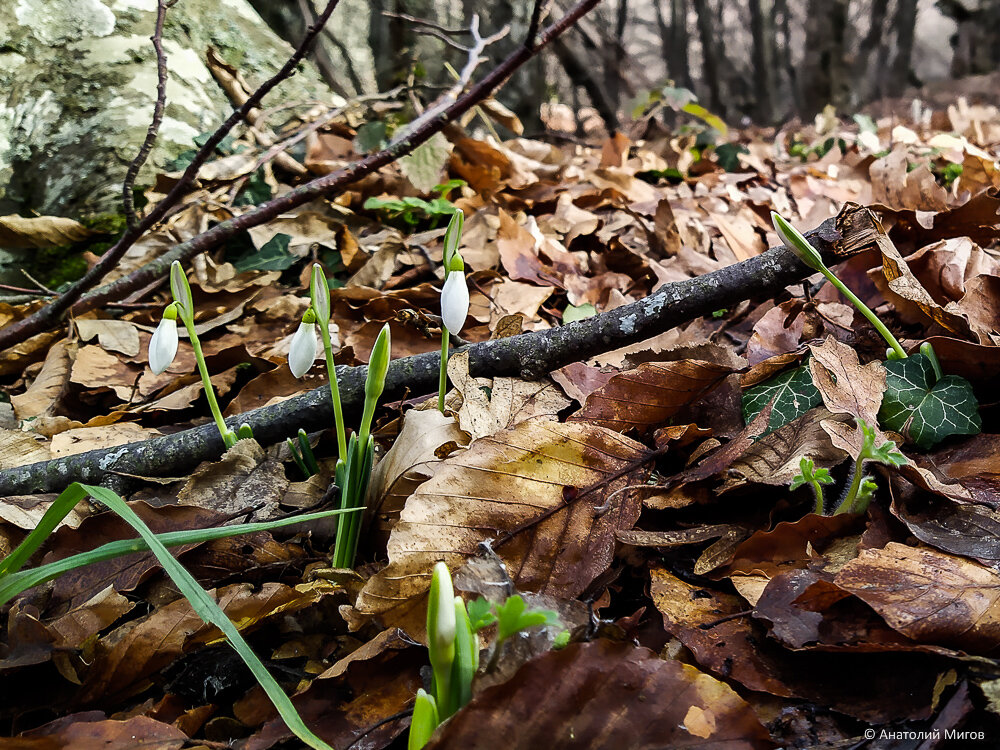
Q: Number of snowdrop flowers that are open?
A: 3